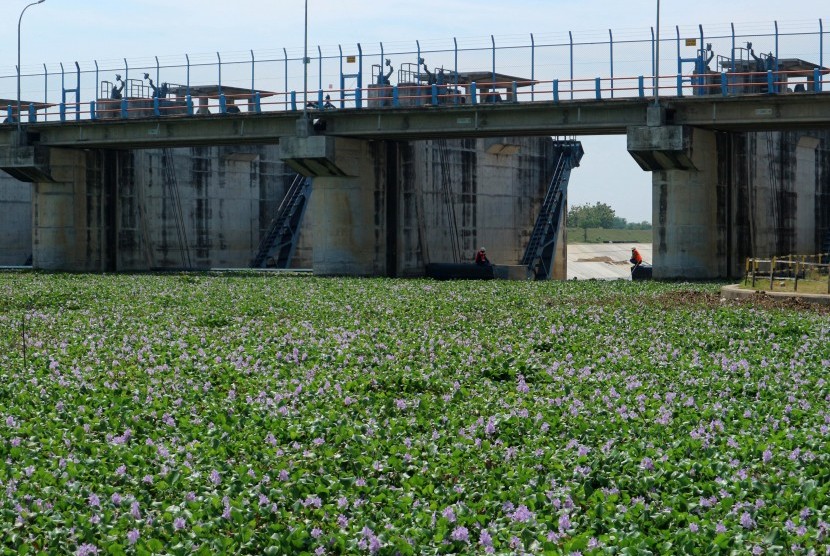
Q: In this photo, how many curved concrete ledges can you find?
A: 1